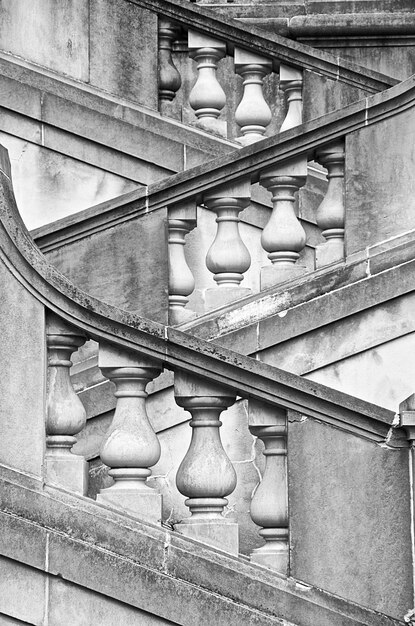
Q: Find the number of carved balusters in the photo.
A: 12